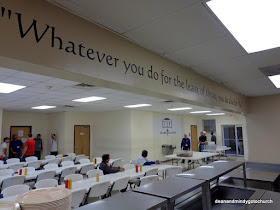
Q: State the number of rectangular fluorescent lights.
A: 9